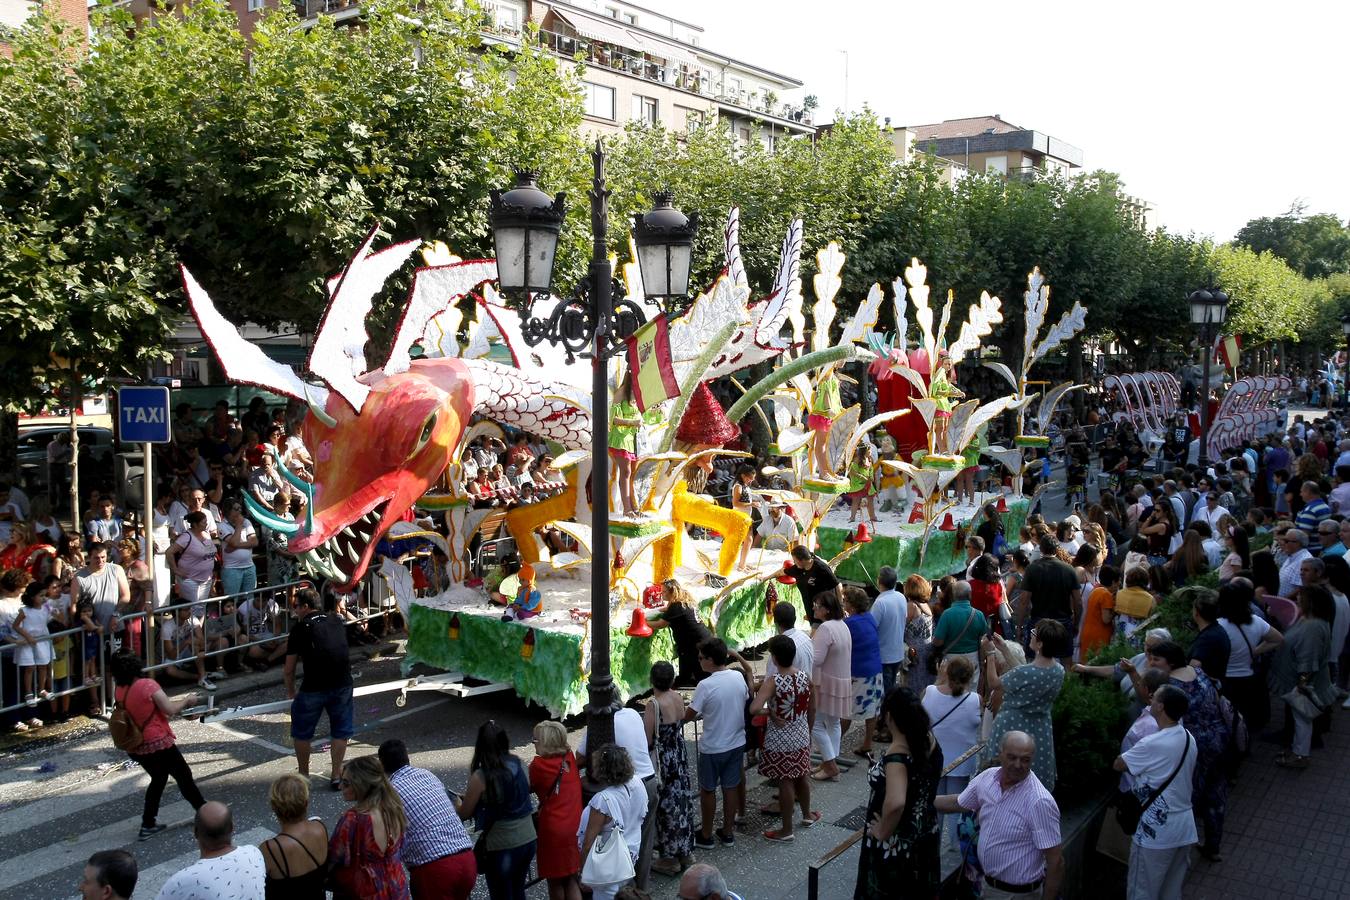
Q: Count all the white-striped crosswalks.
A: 1